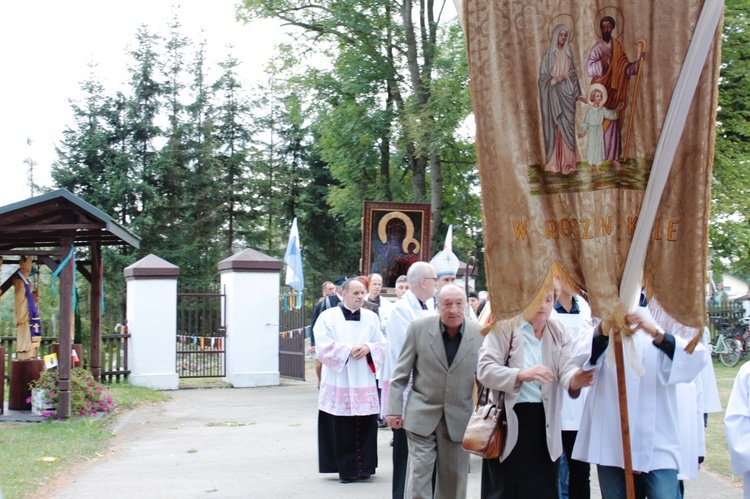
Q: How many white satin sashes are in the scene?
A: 1